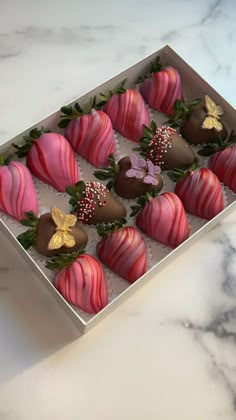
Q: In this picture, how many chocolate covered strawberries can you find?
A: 15